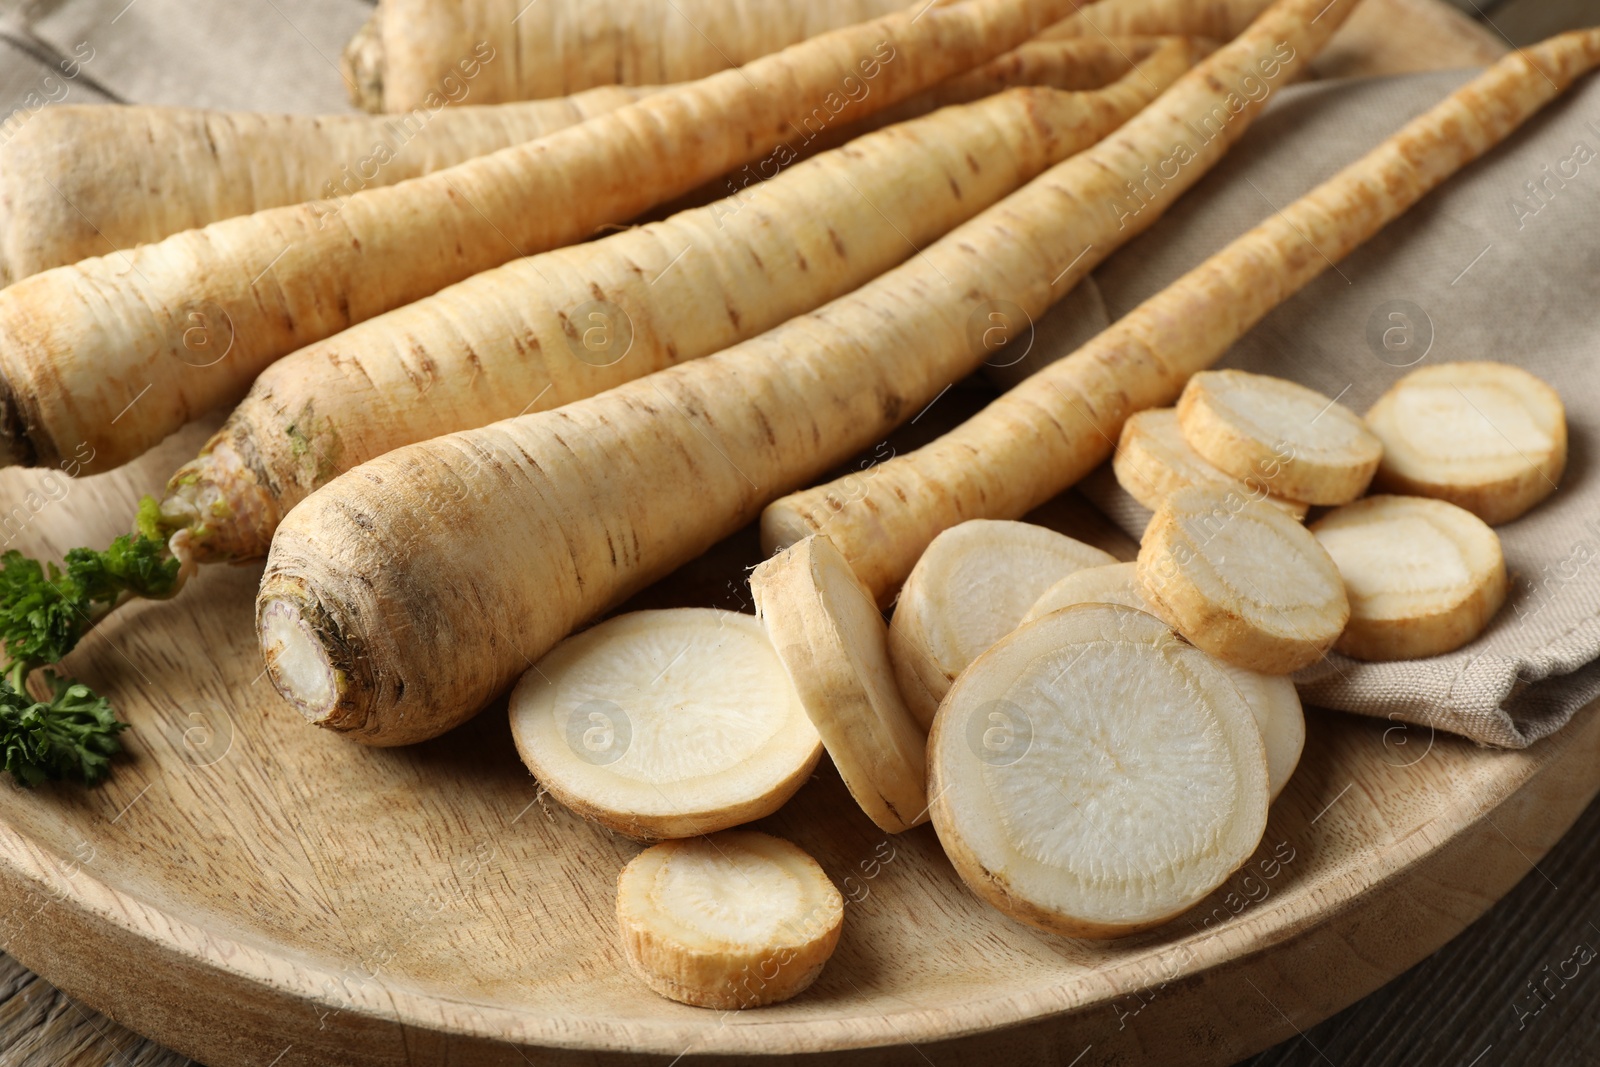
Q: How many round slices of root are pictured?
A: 11